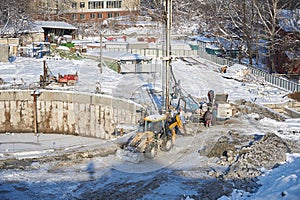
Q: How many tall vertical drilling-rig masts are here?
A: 1